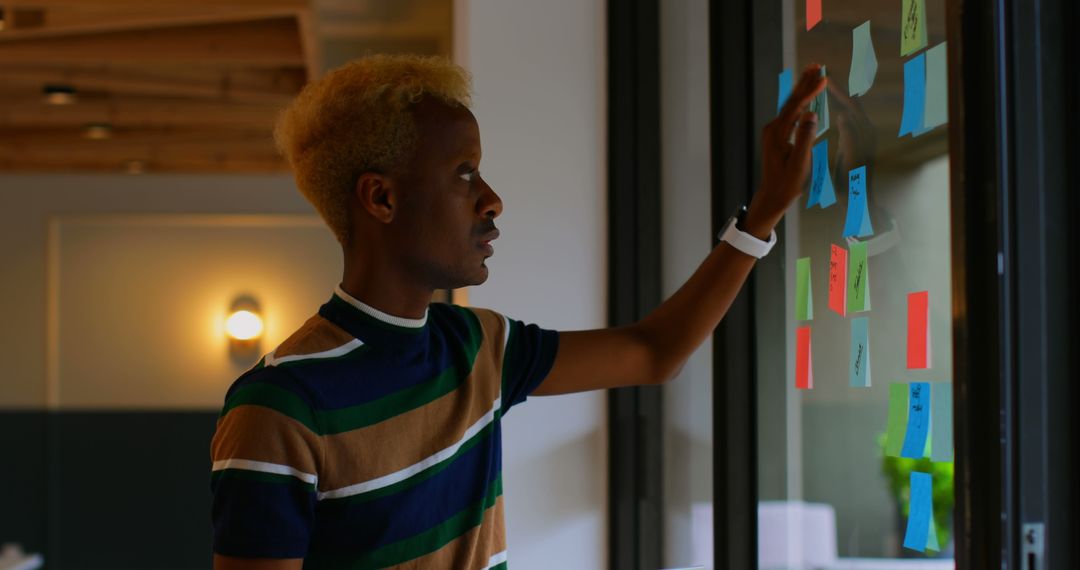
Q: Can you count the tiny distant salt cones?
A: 0